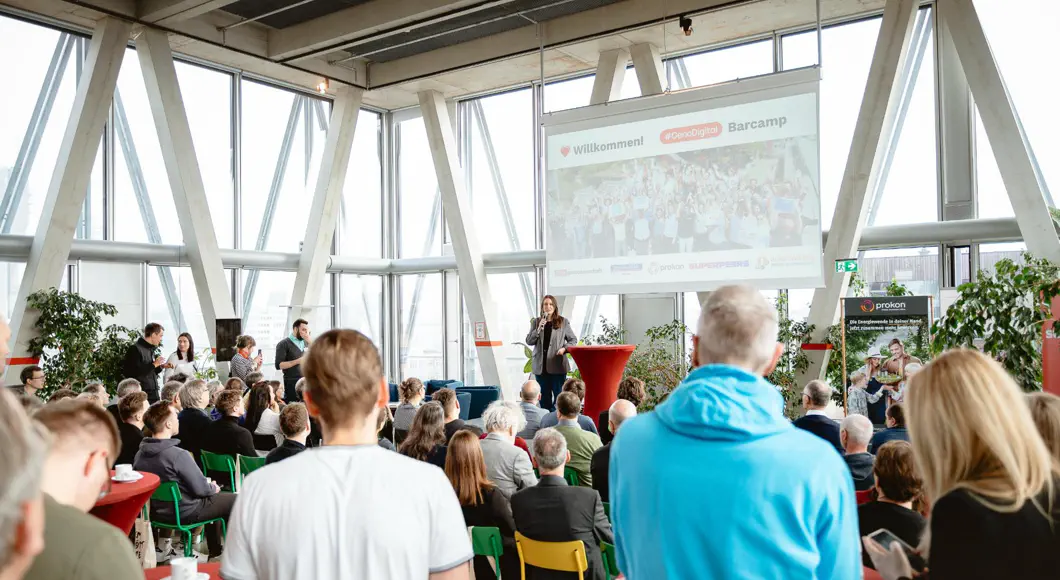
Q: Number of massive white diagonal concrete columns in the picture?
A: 8